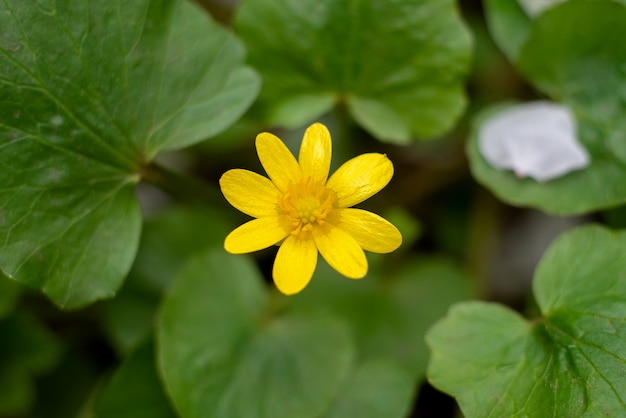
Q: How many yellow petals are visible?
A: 8